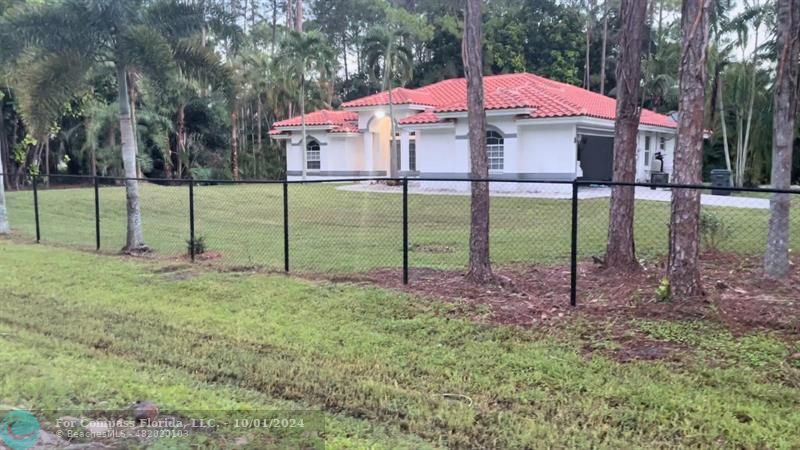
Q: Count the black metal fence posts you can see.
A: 6